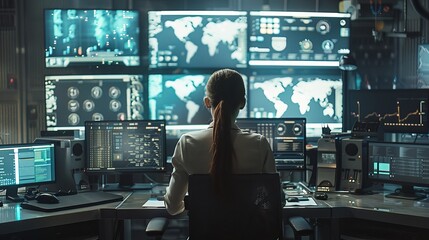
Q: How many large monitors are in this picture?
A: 6